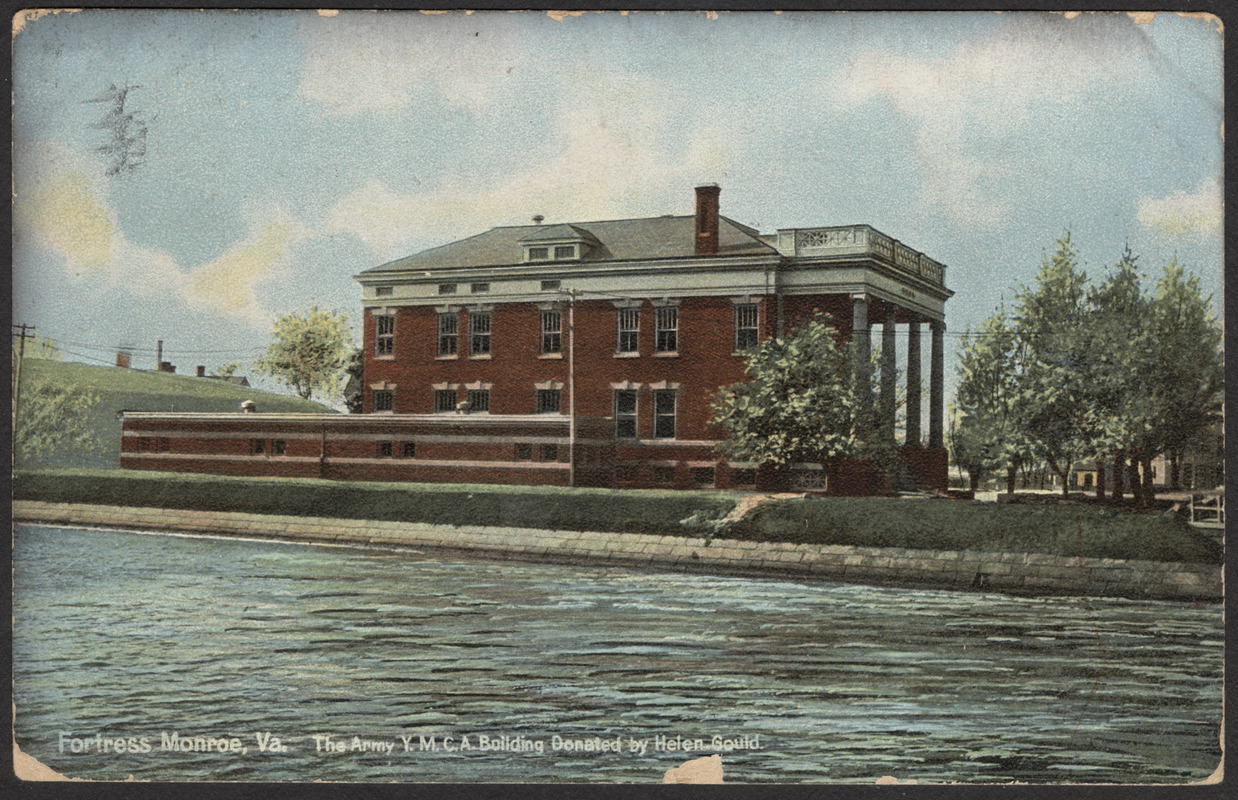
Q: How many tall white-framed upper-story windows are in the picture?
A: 7